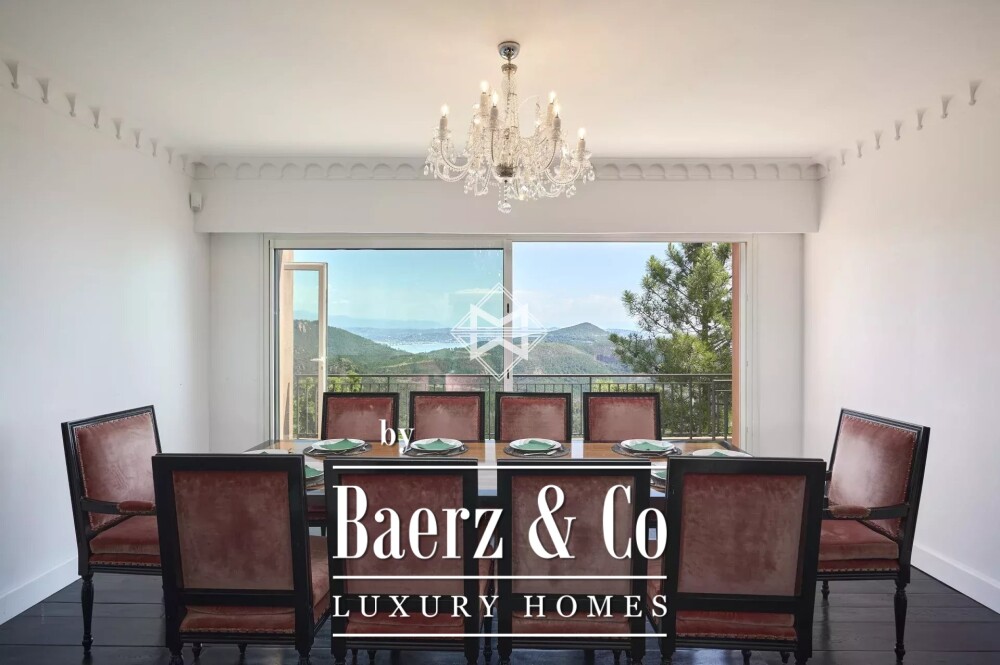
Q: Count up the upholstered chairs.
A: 10